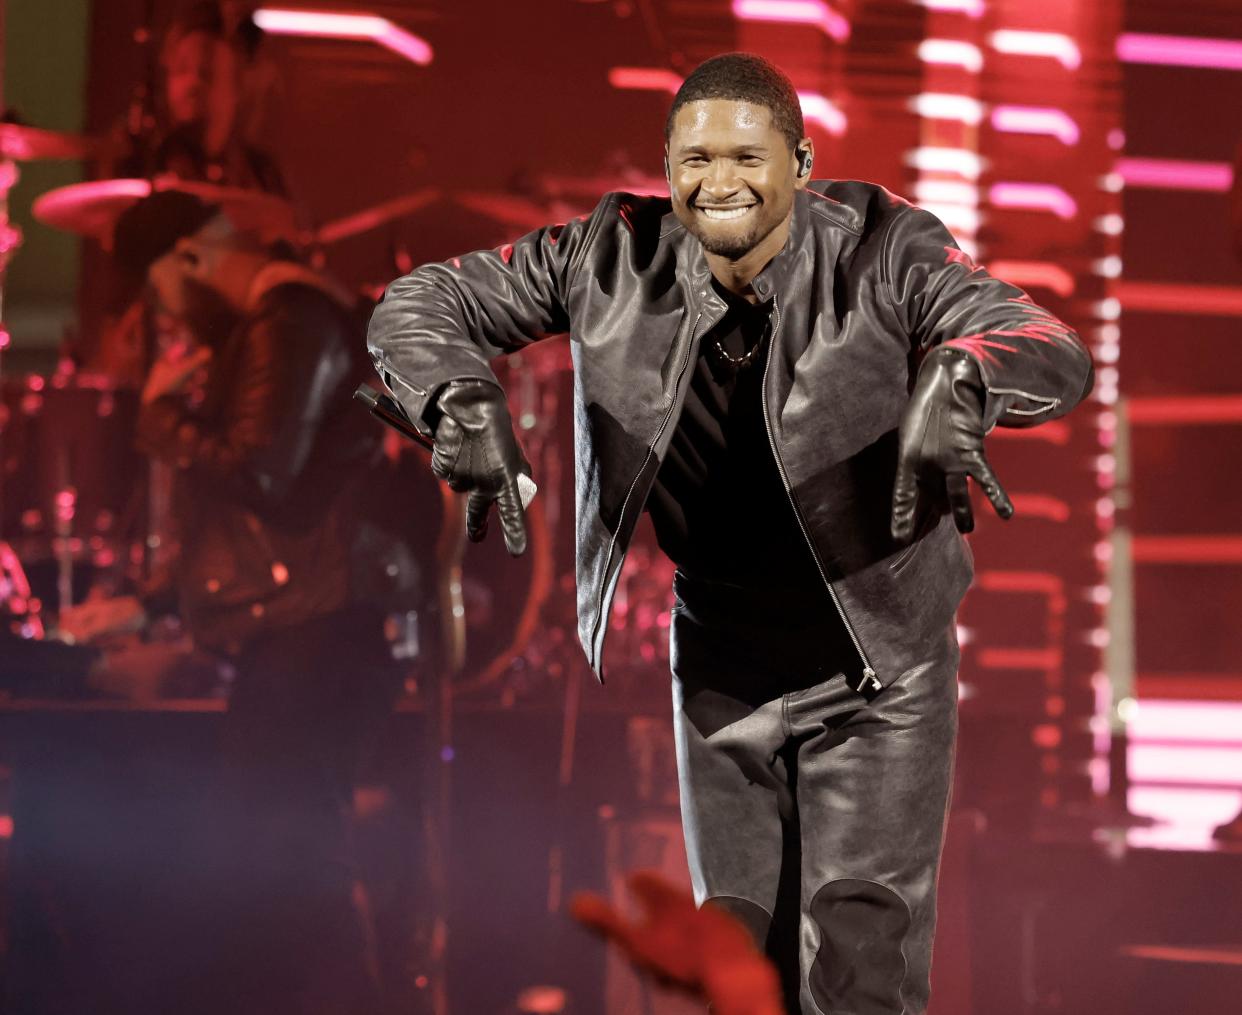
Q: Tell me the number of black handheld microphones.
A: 1